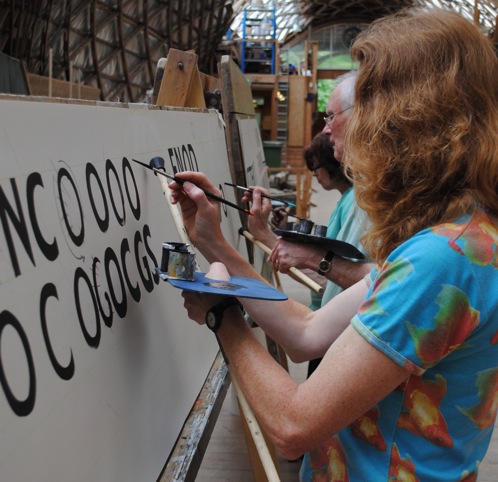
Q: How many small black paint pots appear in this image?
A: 3